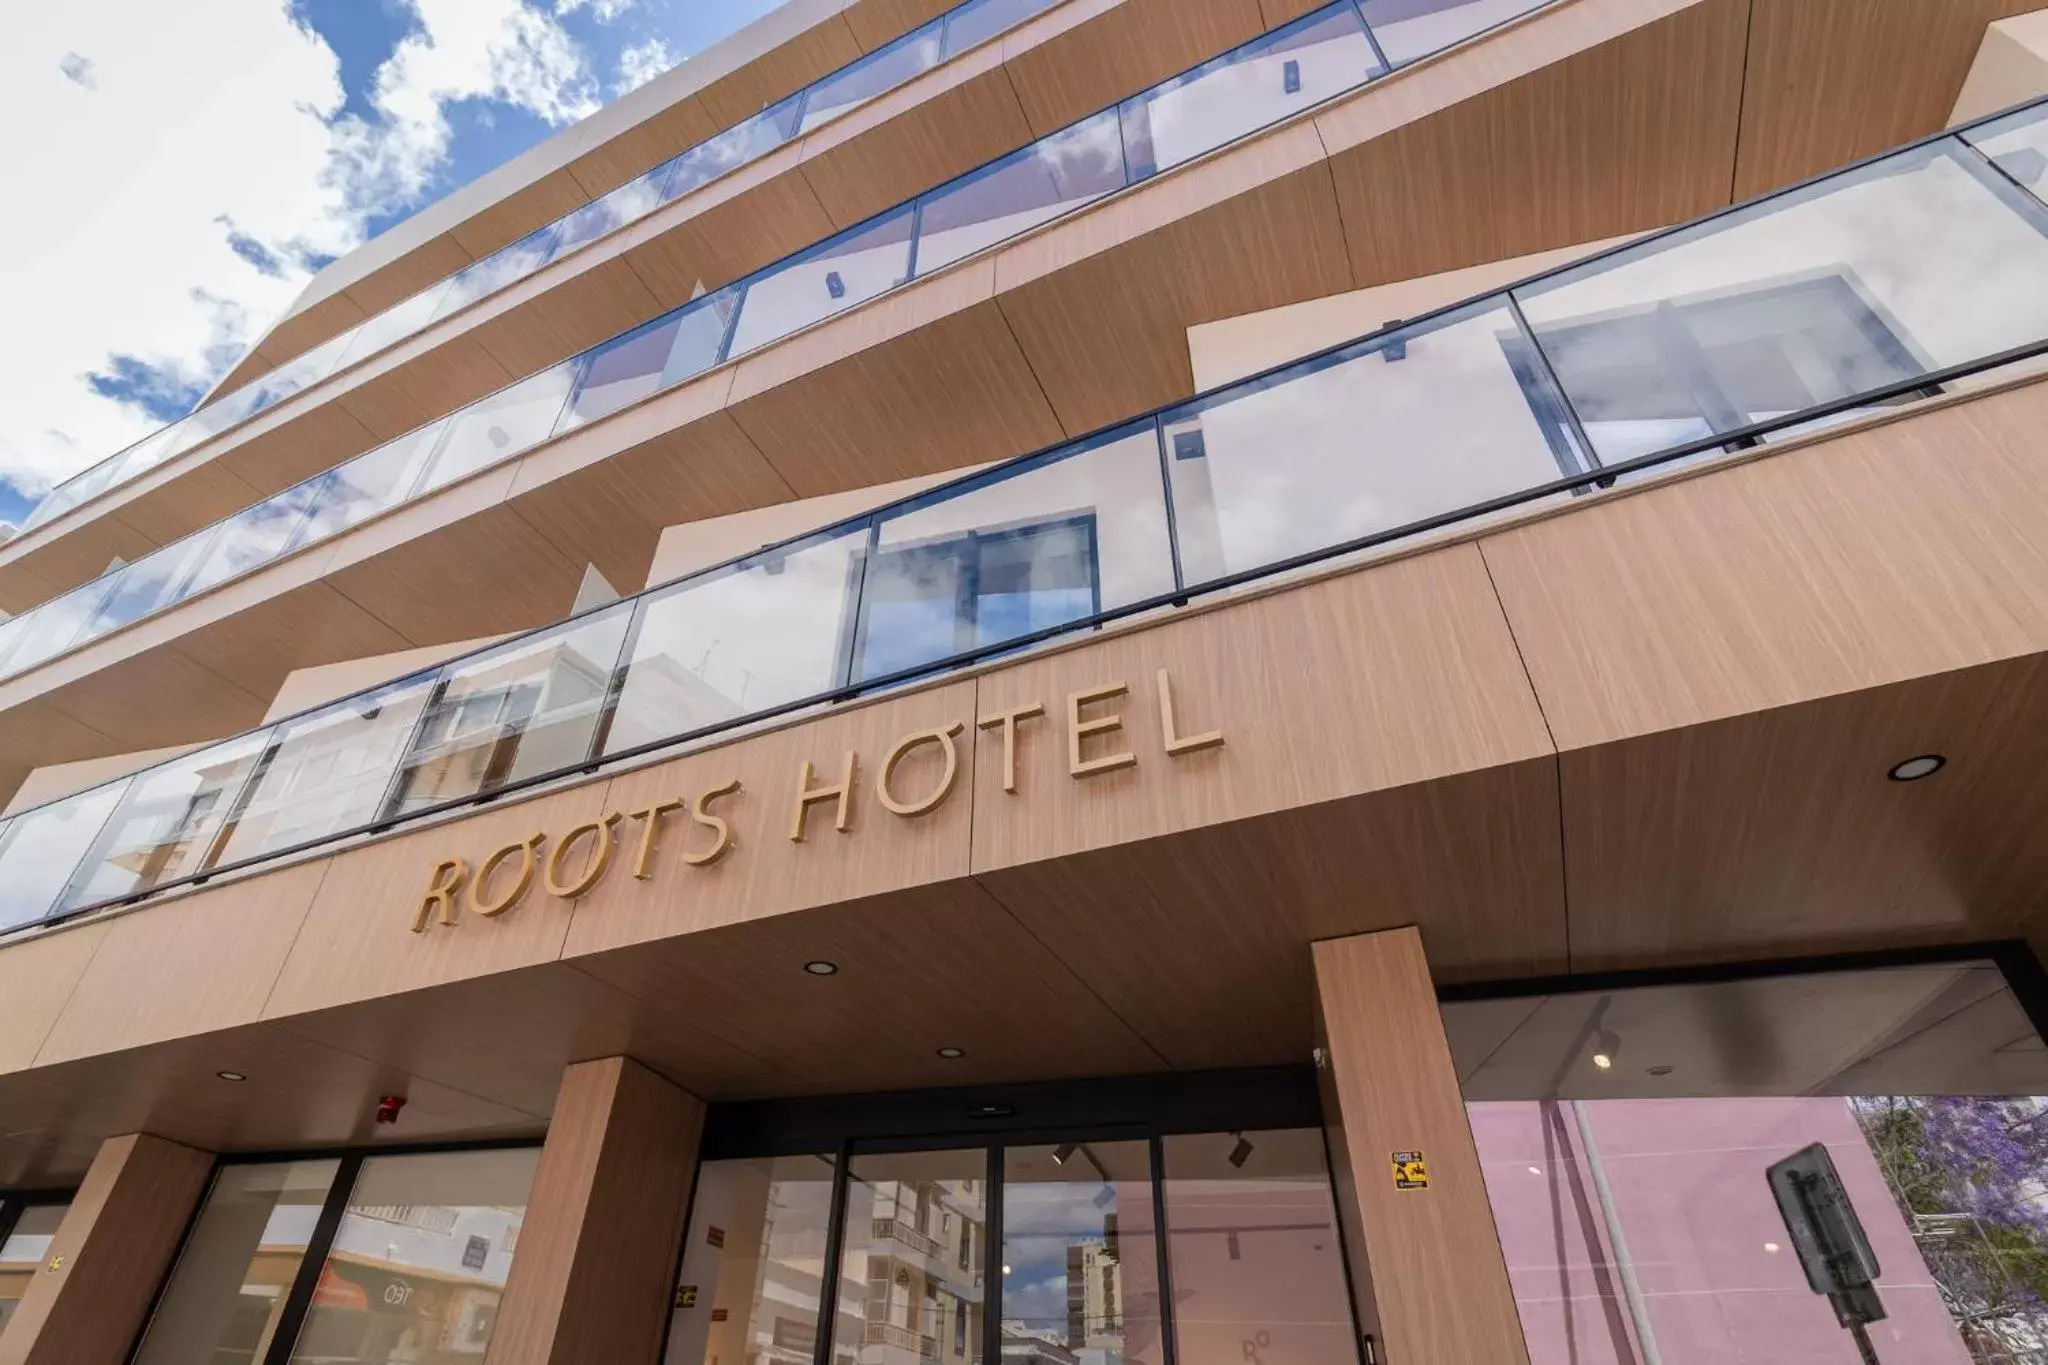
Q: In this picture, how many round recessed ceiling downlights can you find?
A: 4